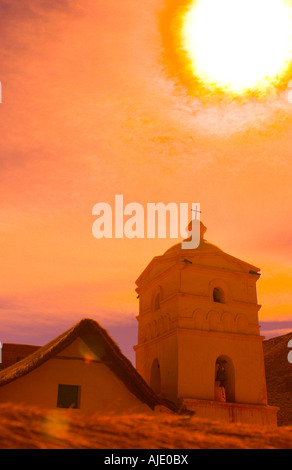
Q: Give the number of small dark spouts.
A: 3